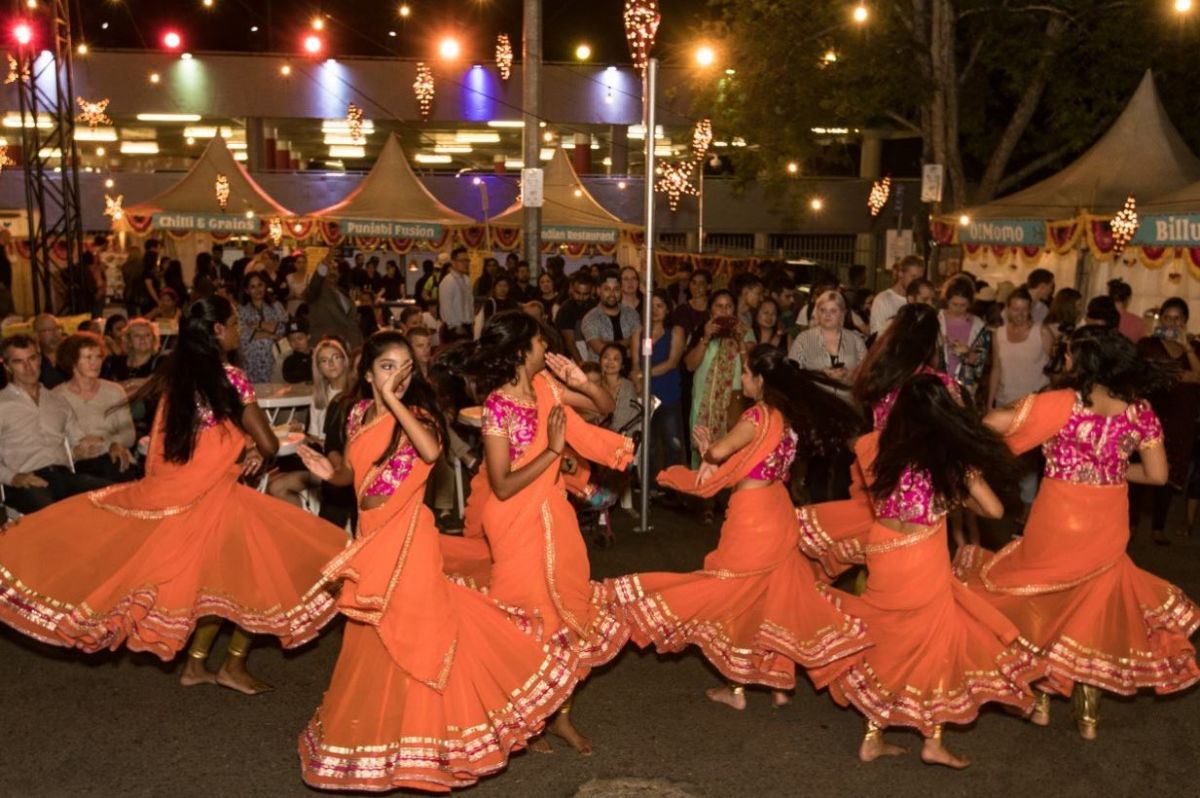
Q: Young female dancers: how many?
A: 7